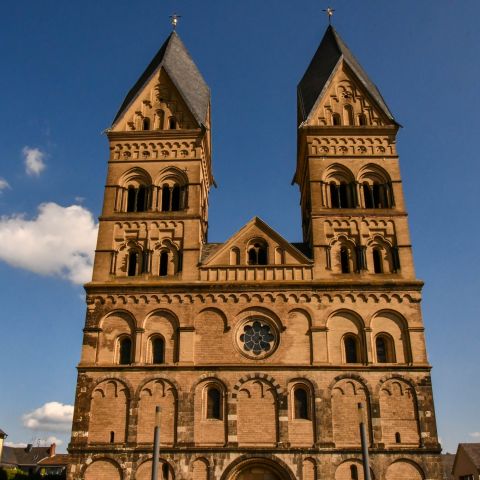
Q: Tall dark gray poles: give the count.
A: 2